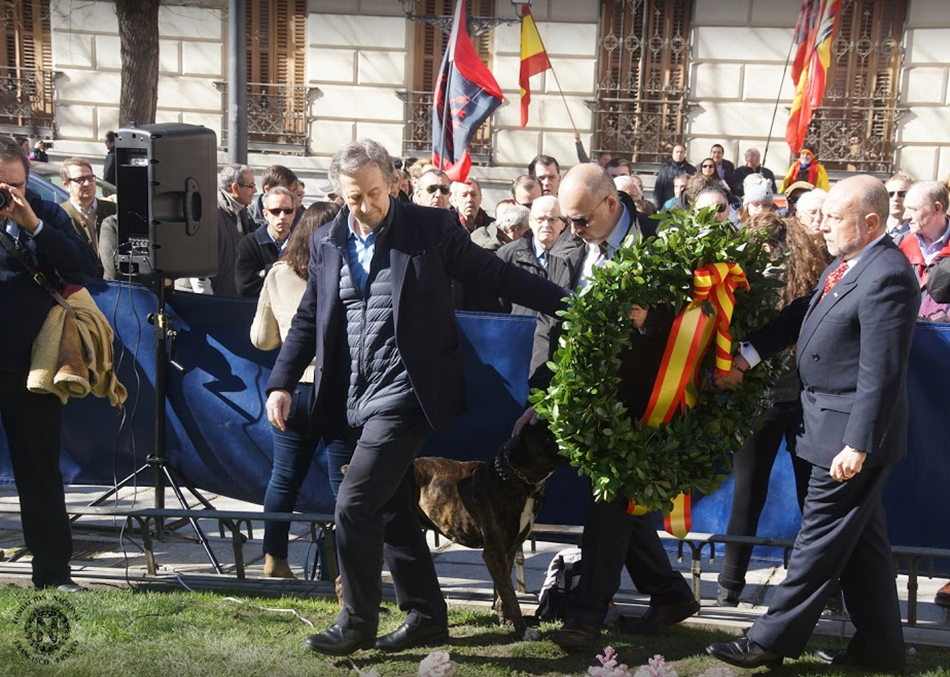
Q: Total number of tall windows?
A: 5